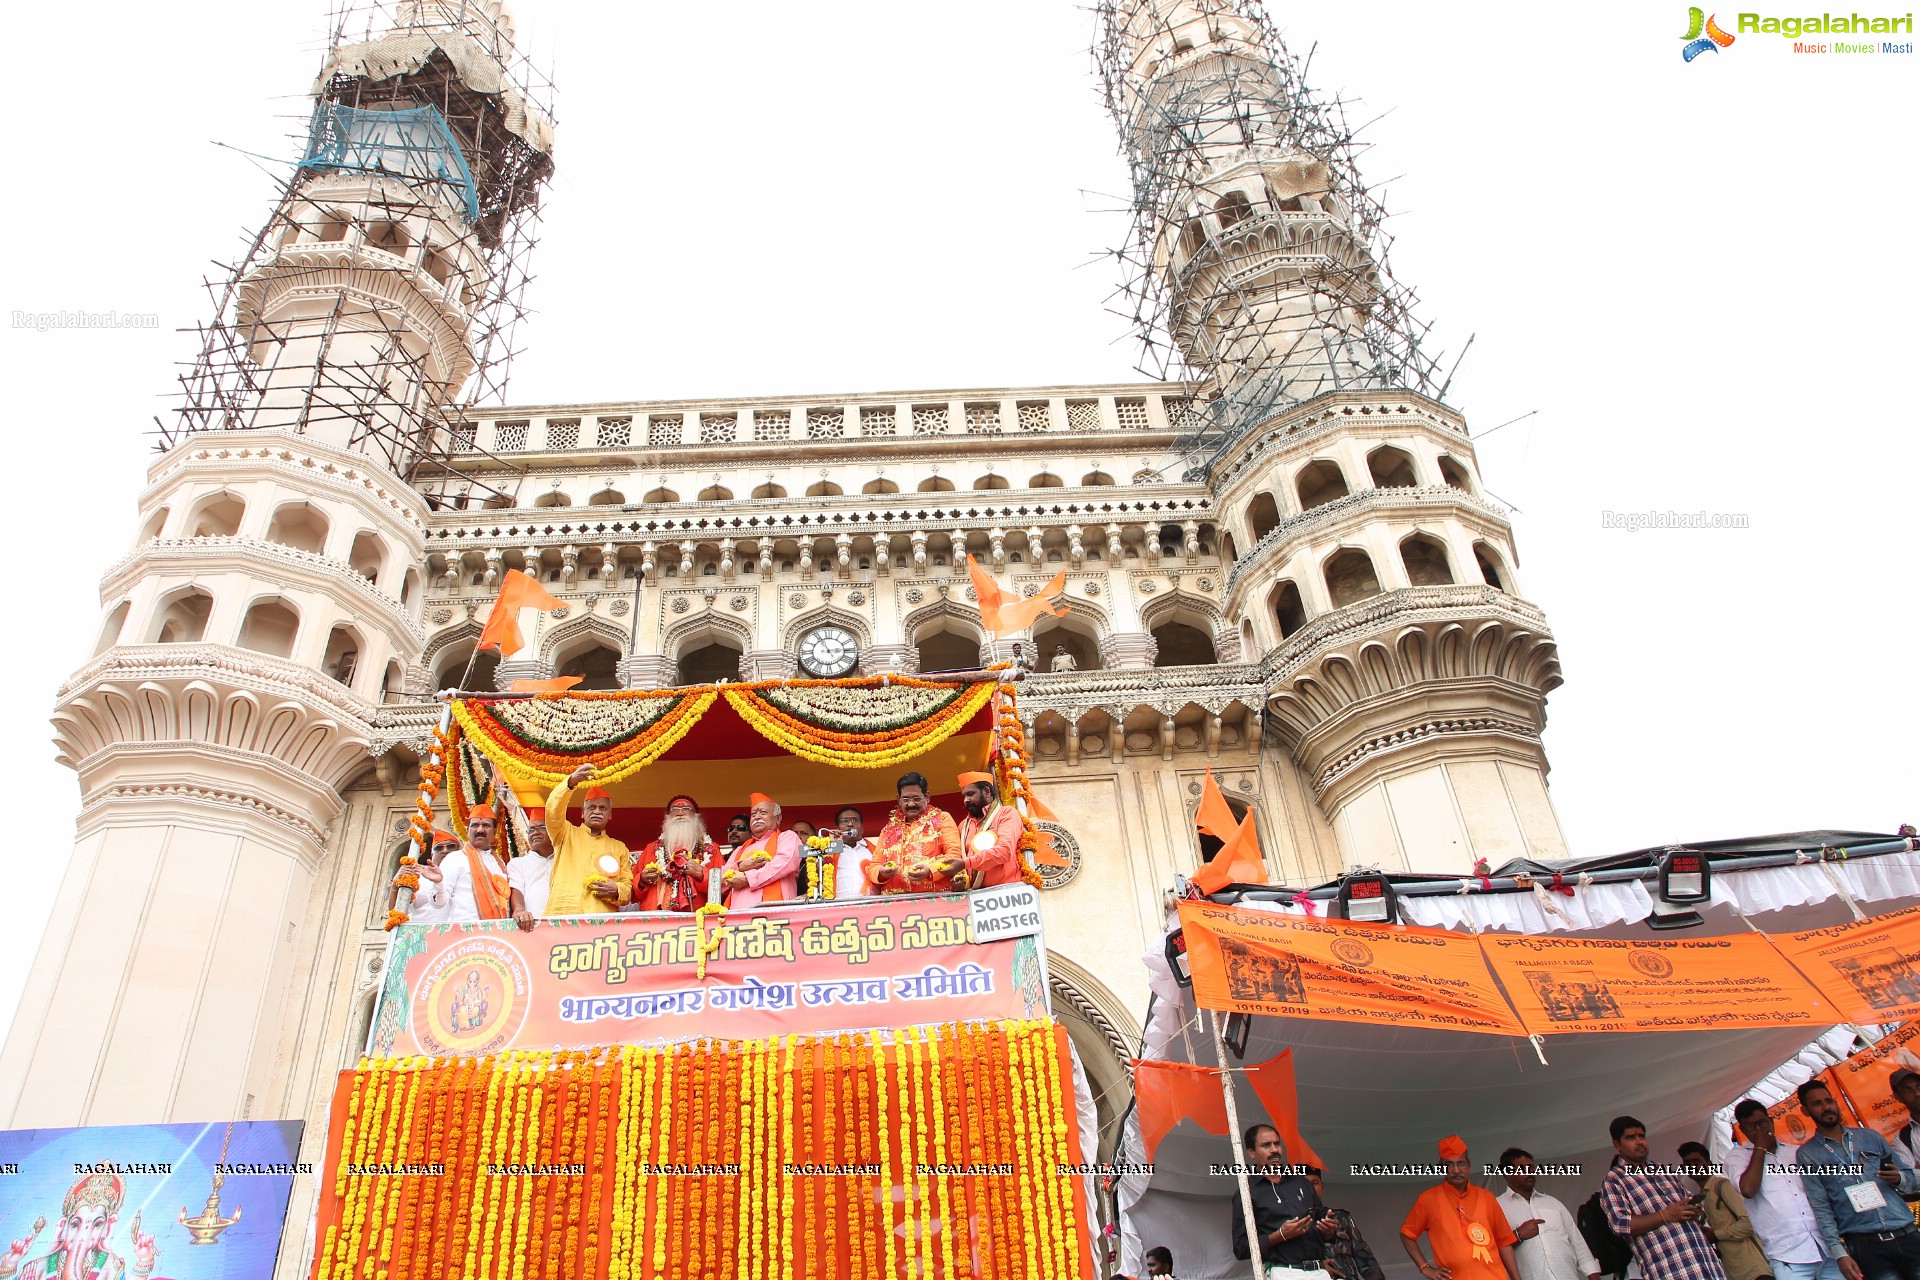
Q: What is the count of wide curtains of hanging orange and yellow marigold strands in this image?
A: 1